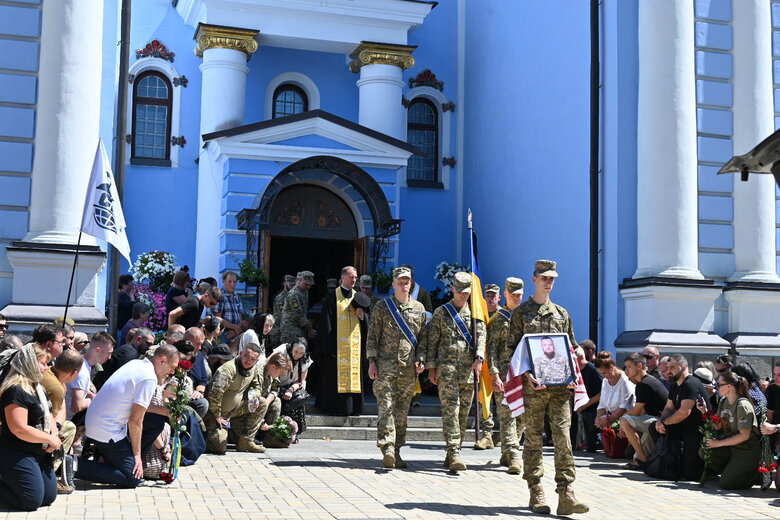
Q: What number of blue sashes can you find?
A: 3